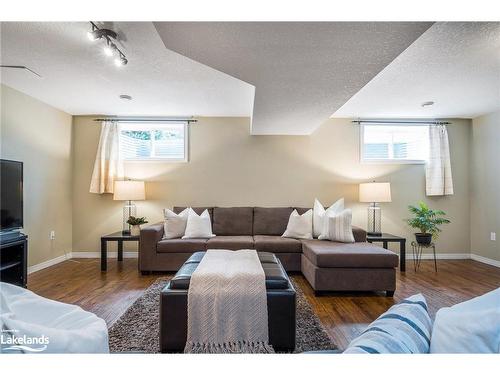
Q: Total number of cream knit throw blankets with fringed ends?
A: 1